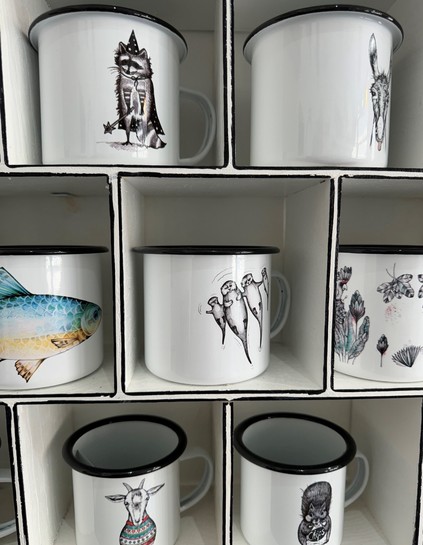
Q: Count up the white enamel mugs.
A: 7